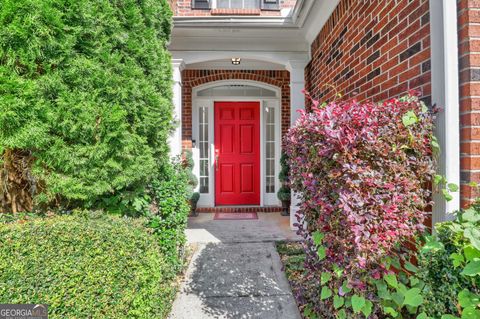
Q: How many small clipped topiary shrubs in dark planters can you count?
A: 2